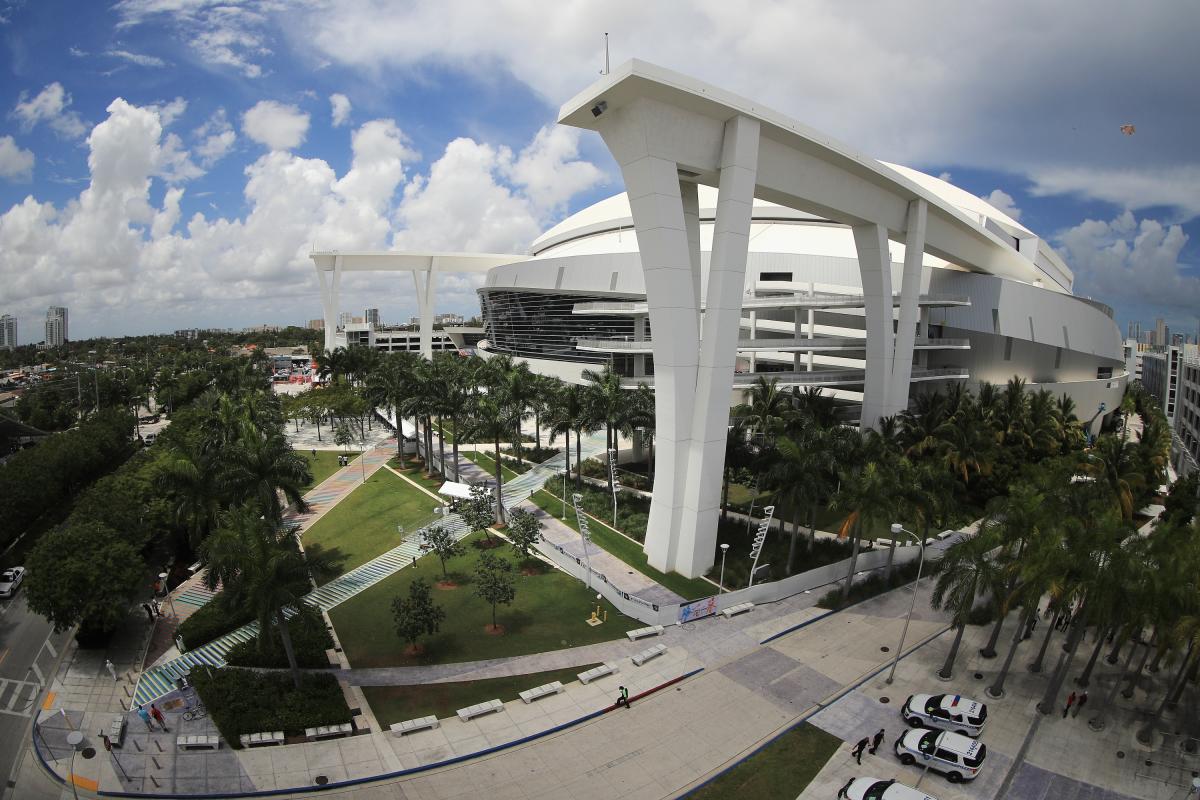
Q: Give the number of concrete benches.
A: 11